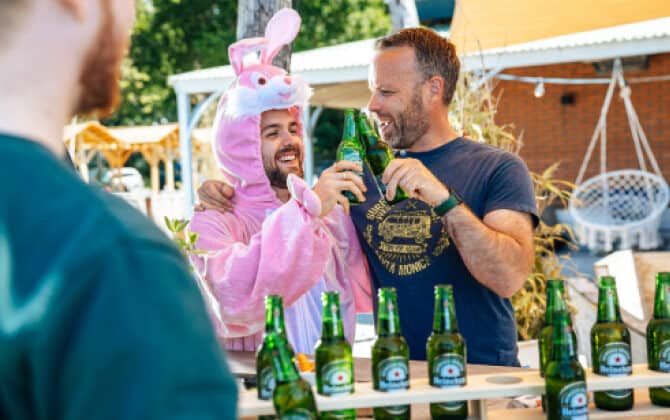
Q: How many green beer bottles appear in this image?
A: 11